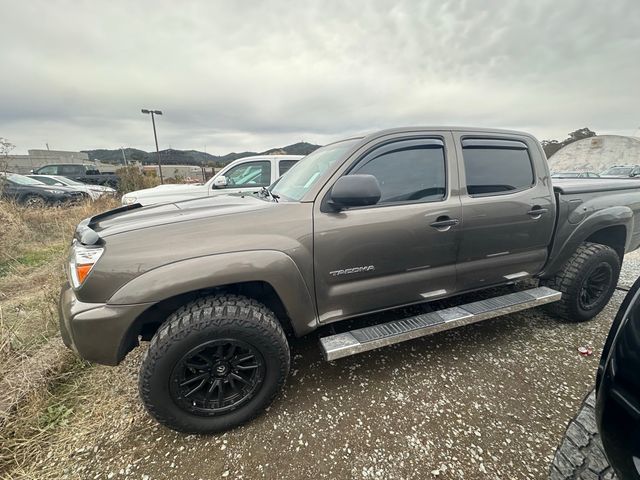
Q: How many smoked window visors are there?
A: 2